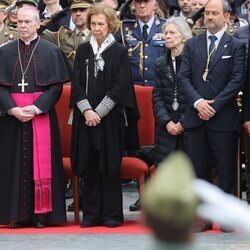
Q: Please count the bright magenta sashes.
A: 1